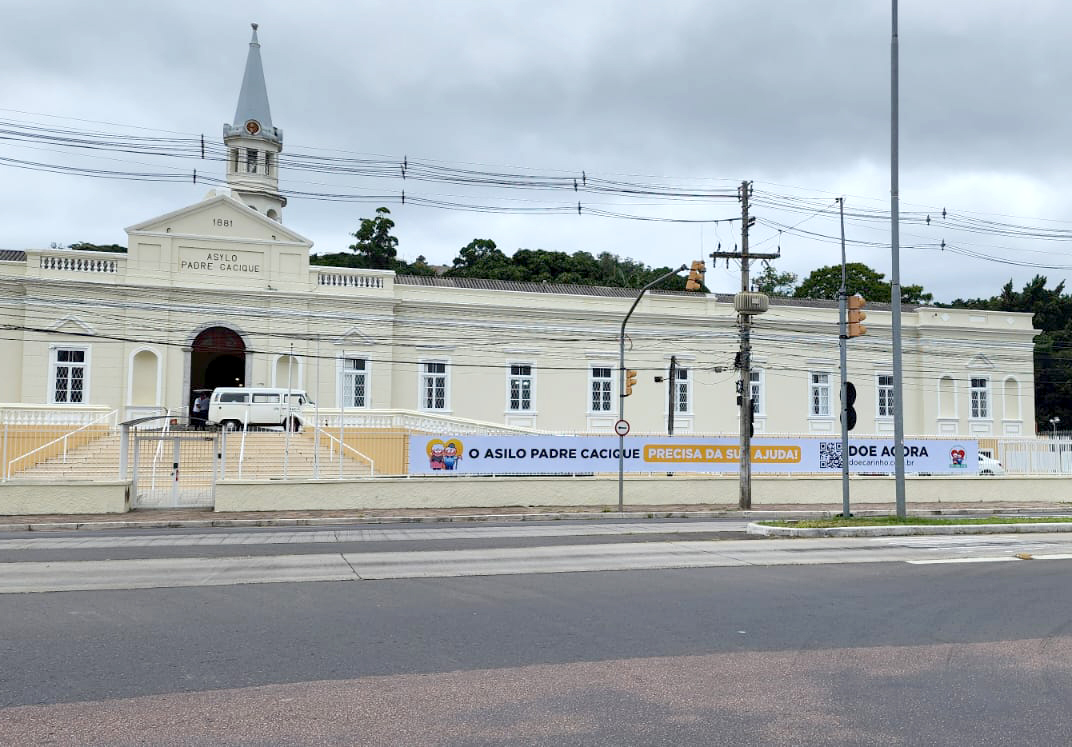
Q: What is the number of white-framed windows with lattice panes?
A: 10